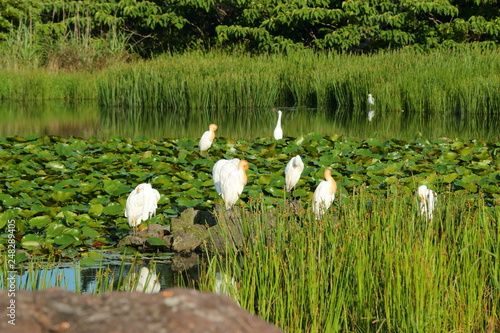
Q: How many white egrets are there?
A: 8